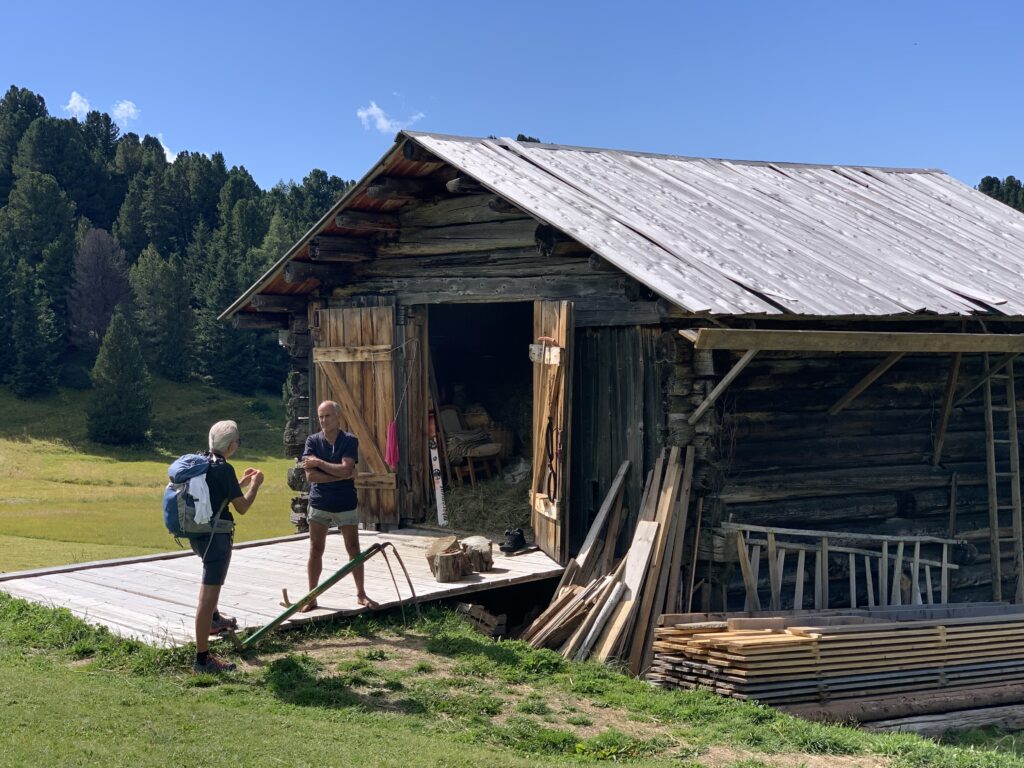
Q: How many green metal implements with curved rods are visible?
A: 1